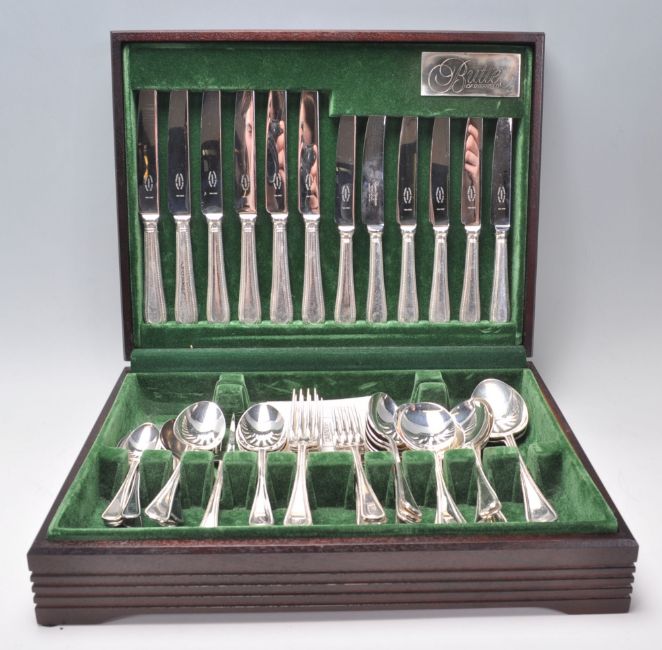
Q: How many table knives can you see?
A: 12